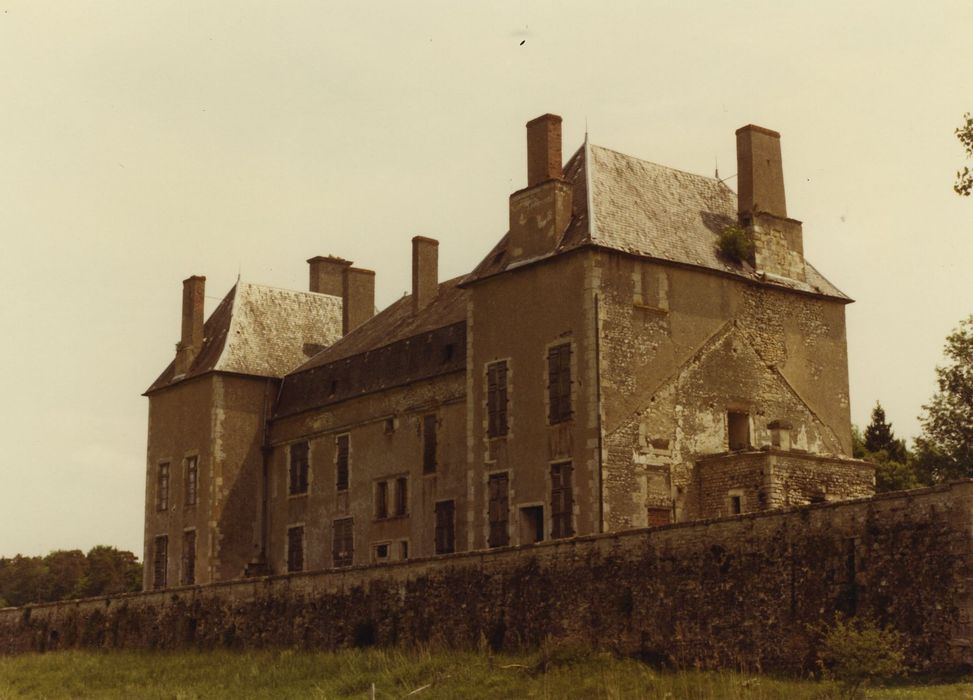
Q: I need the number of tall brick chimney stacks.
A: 6